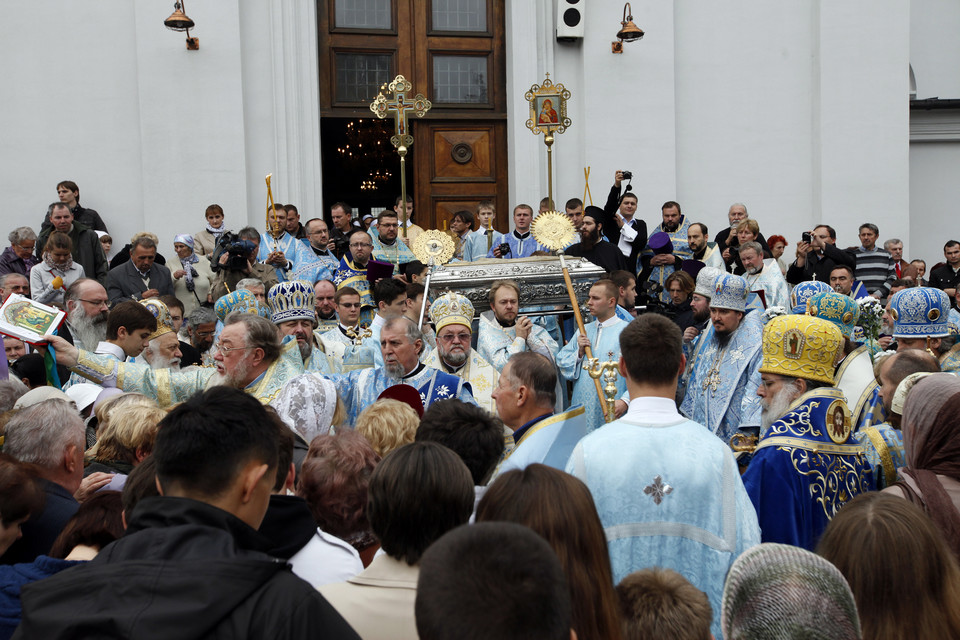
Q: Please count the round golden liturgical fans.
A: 2